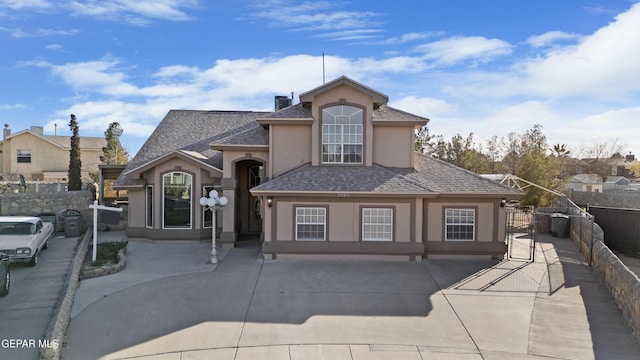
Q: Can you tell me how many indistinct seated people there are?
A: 0